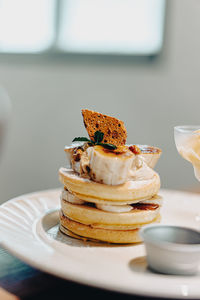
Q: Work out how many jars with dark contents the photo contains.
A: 0